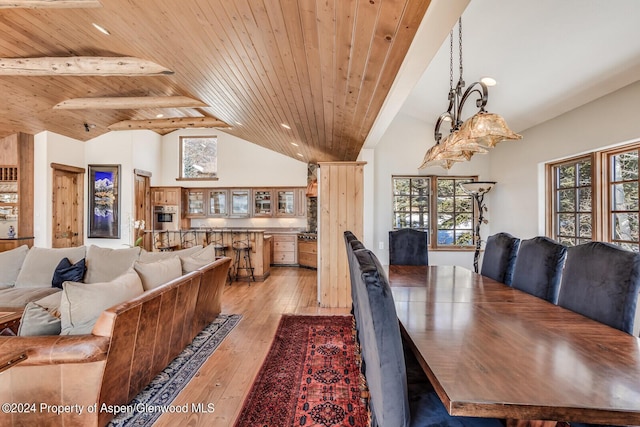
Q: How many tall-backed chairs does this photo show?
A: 7